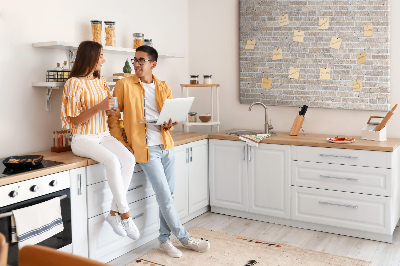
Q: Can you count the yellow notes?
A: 12